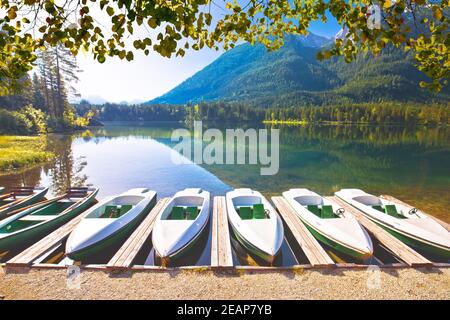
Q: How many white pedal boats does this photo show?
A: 5